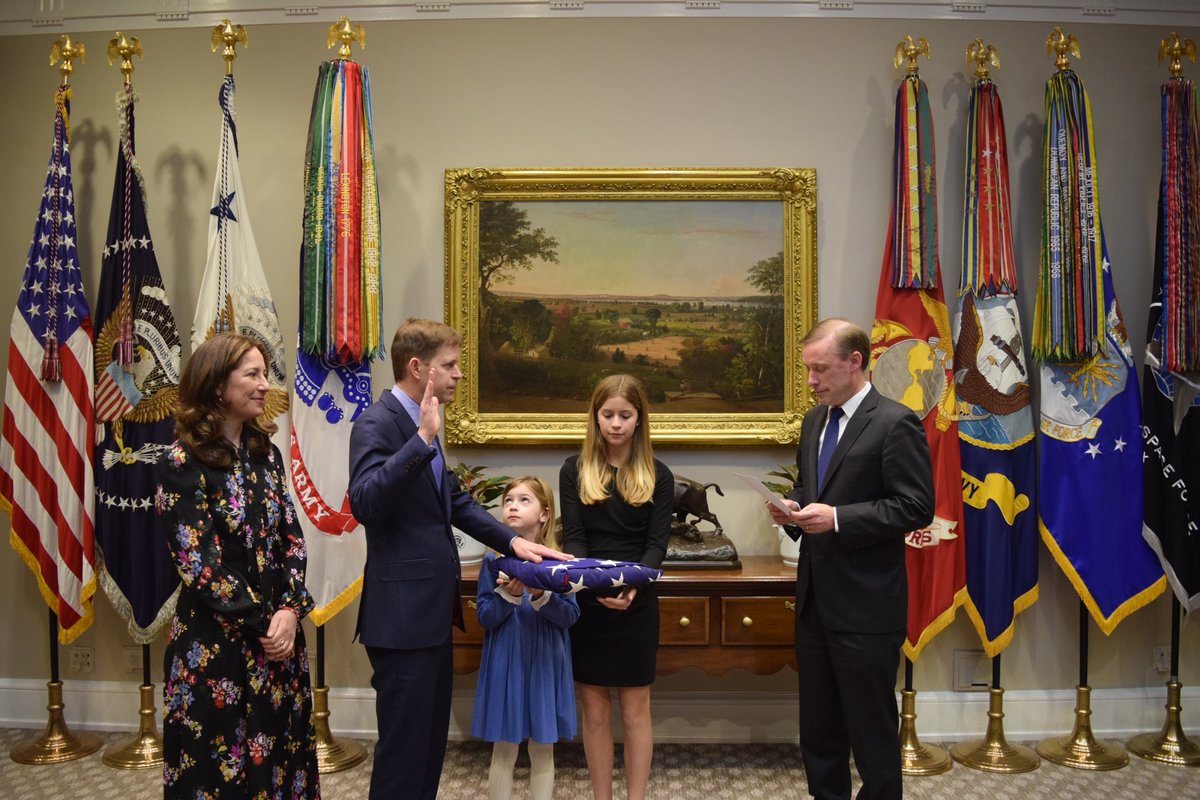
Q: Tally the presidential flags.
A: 1